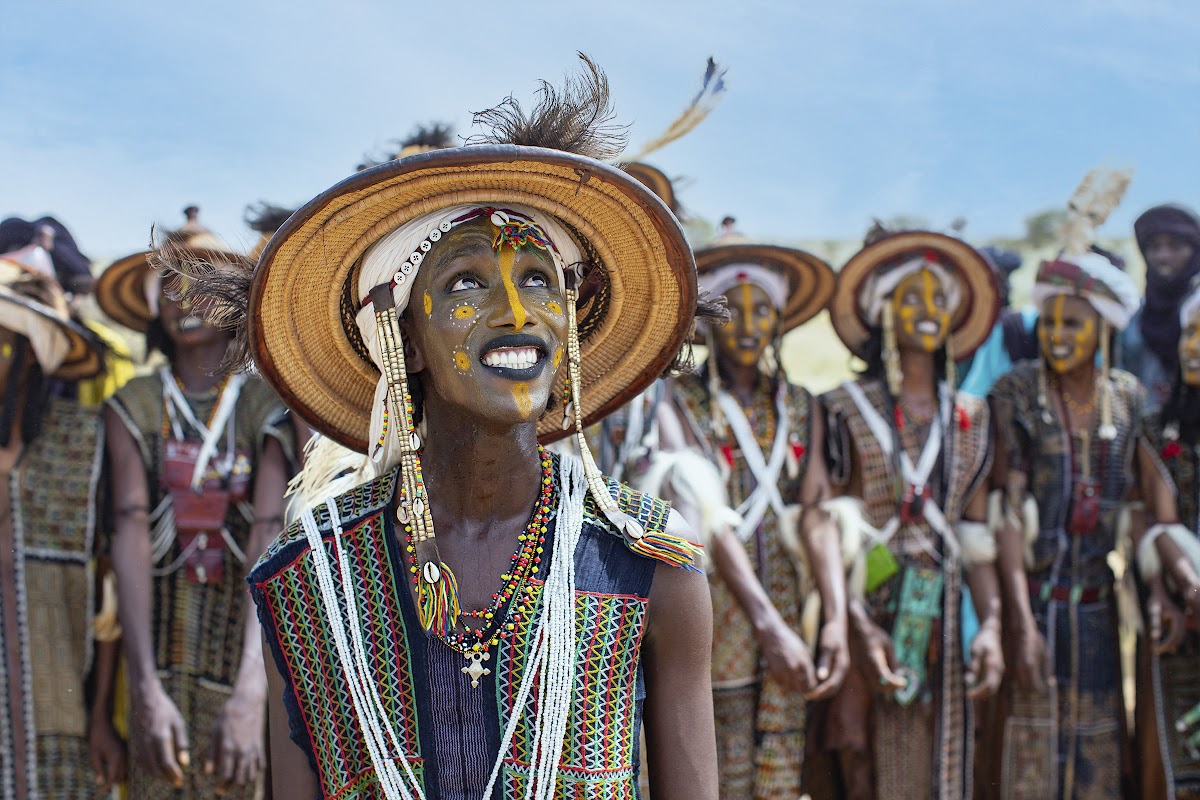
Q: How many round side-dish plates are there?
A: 0